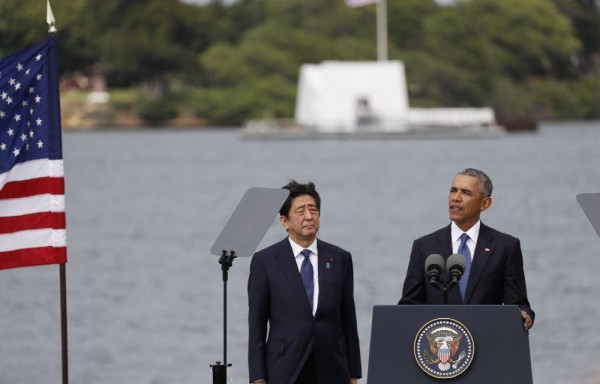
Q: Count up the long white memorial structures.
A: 1